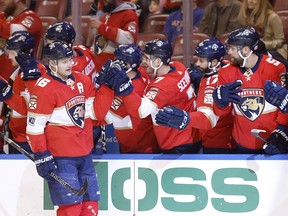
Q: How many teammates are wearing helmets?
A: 7